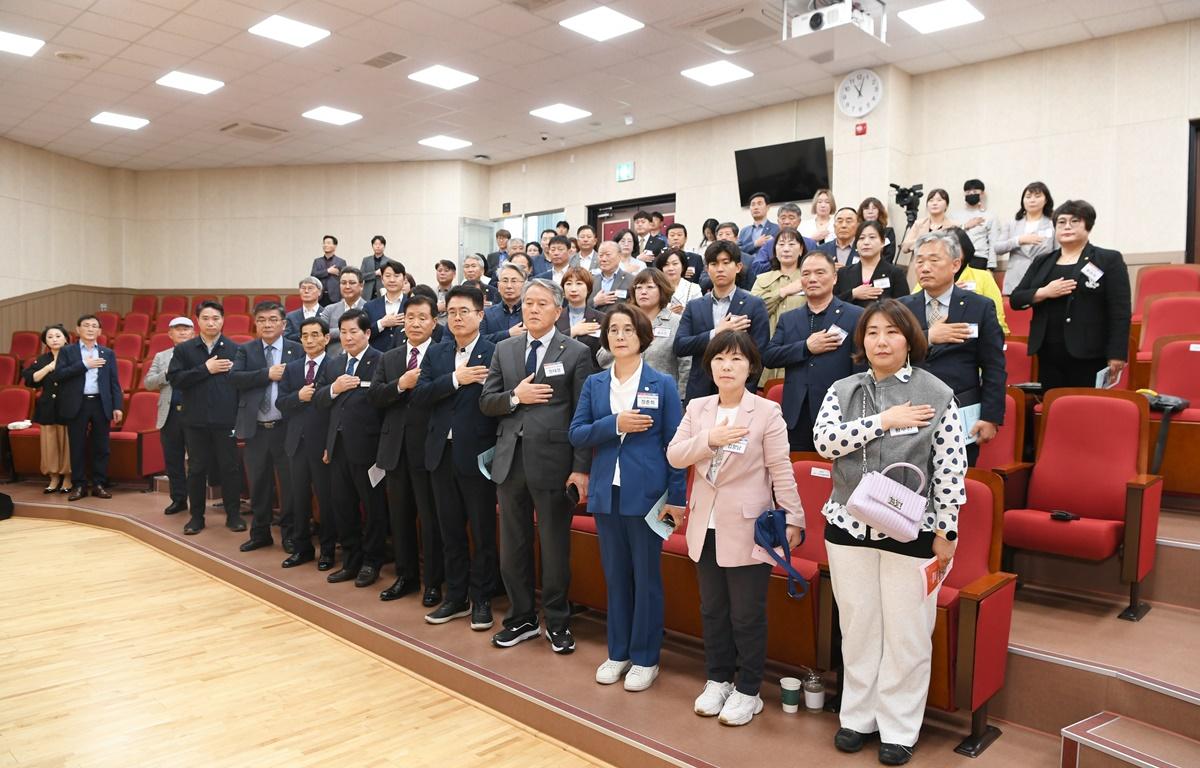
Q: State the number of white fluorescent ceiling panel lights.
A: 11